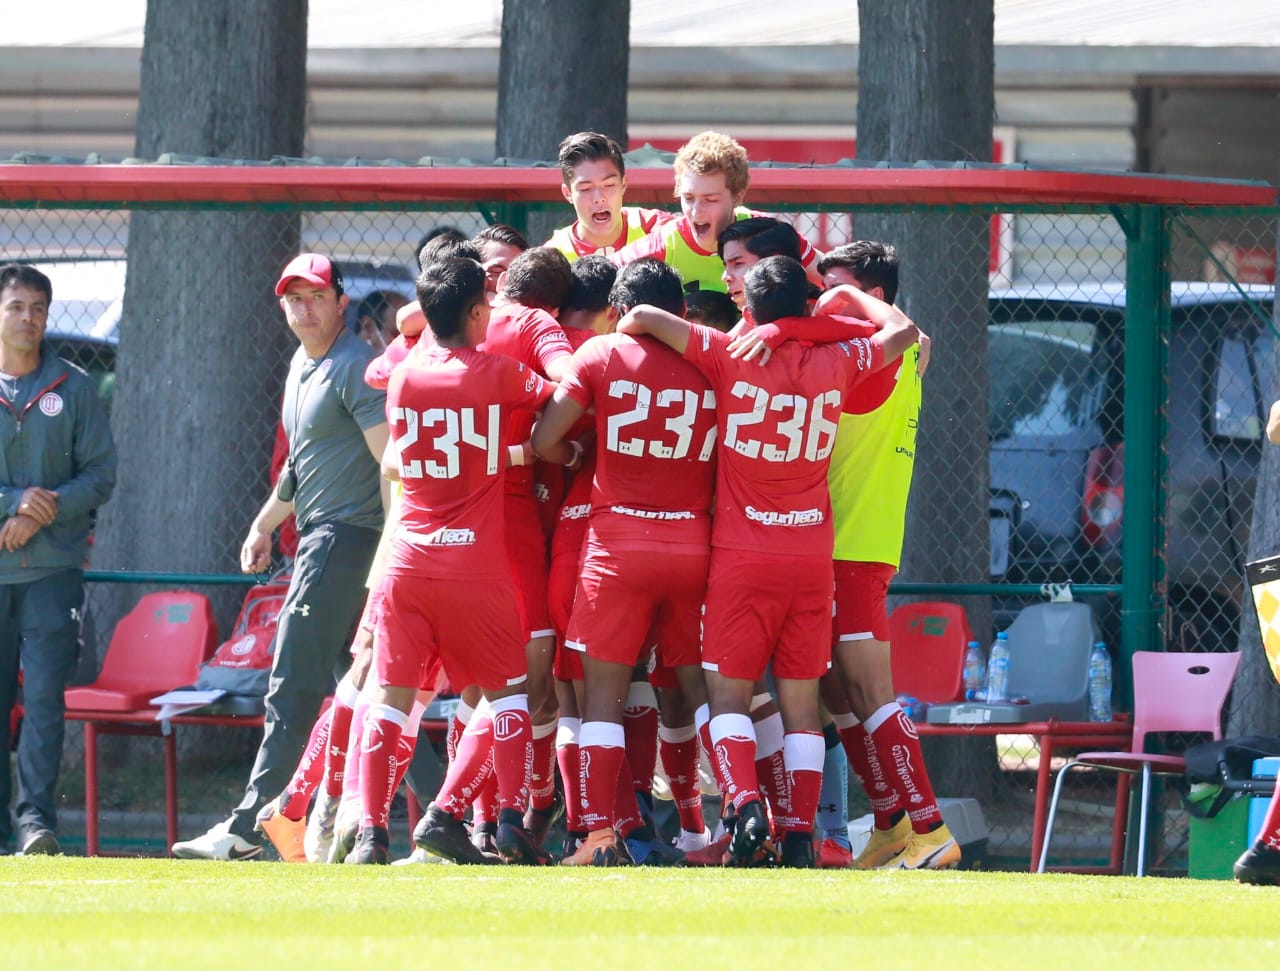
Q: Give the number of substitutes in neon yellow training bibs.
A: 3